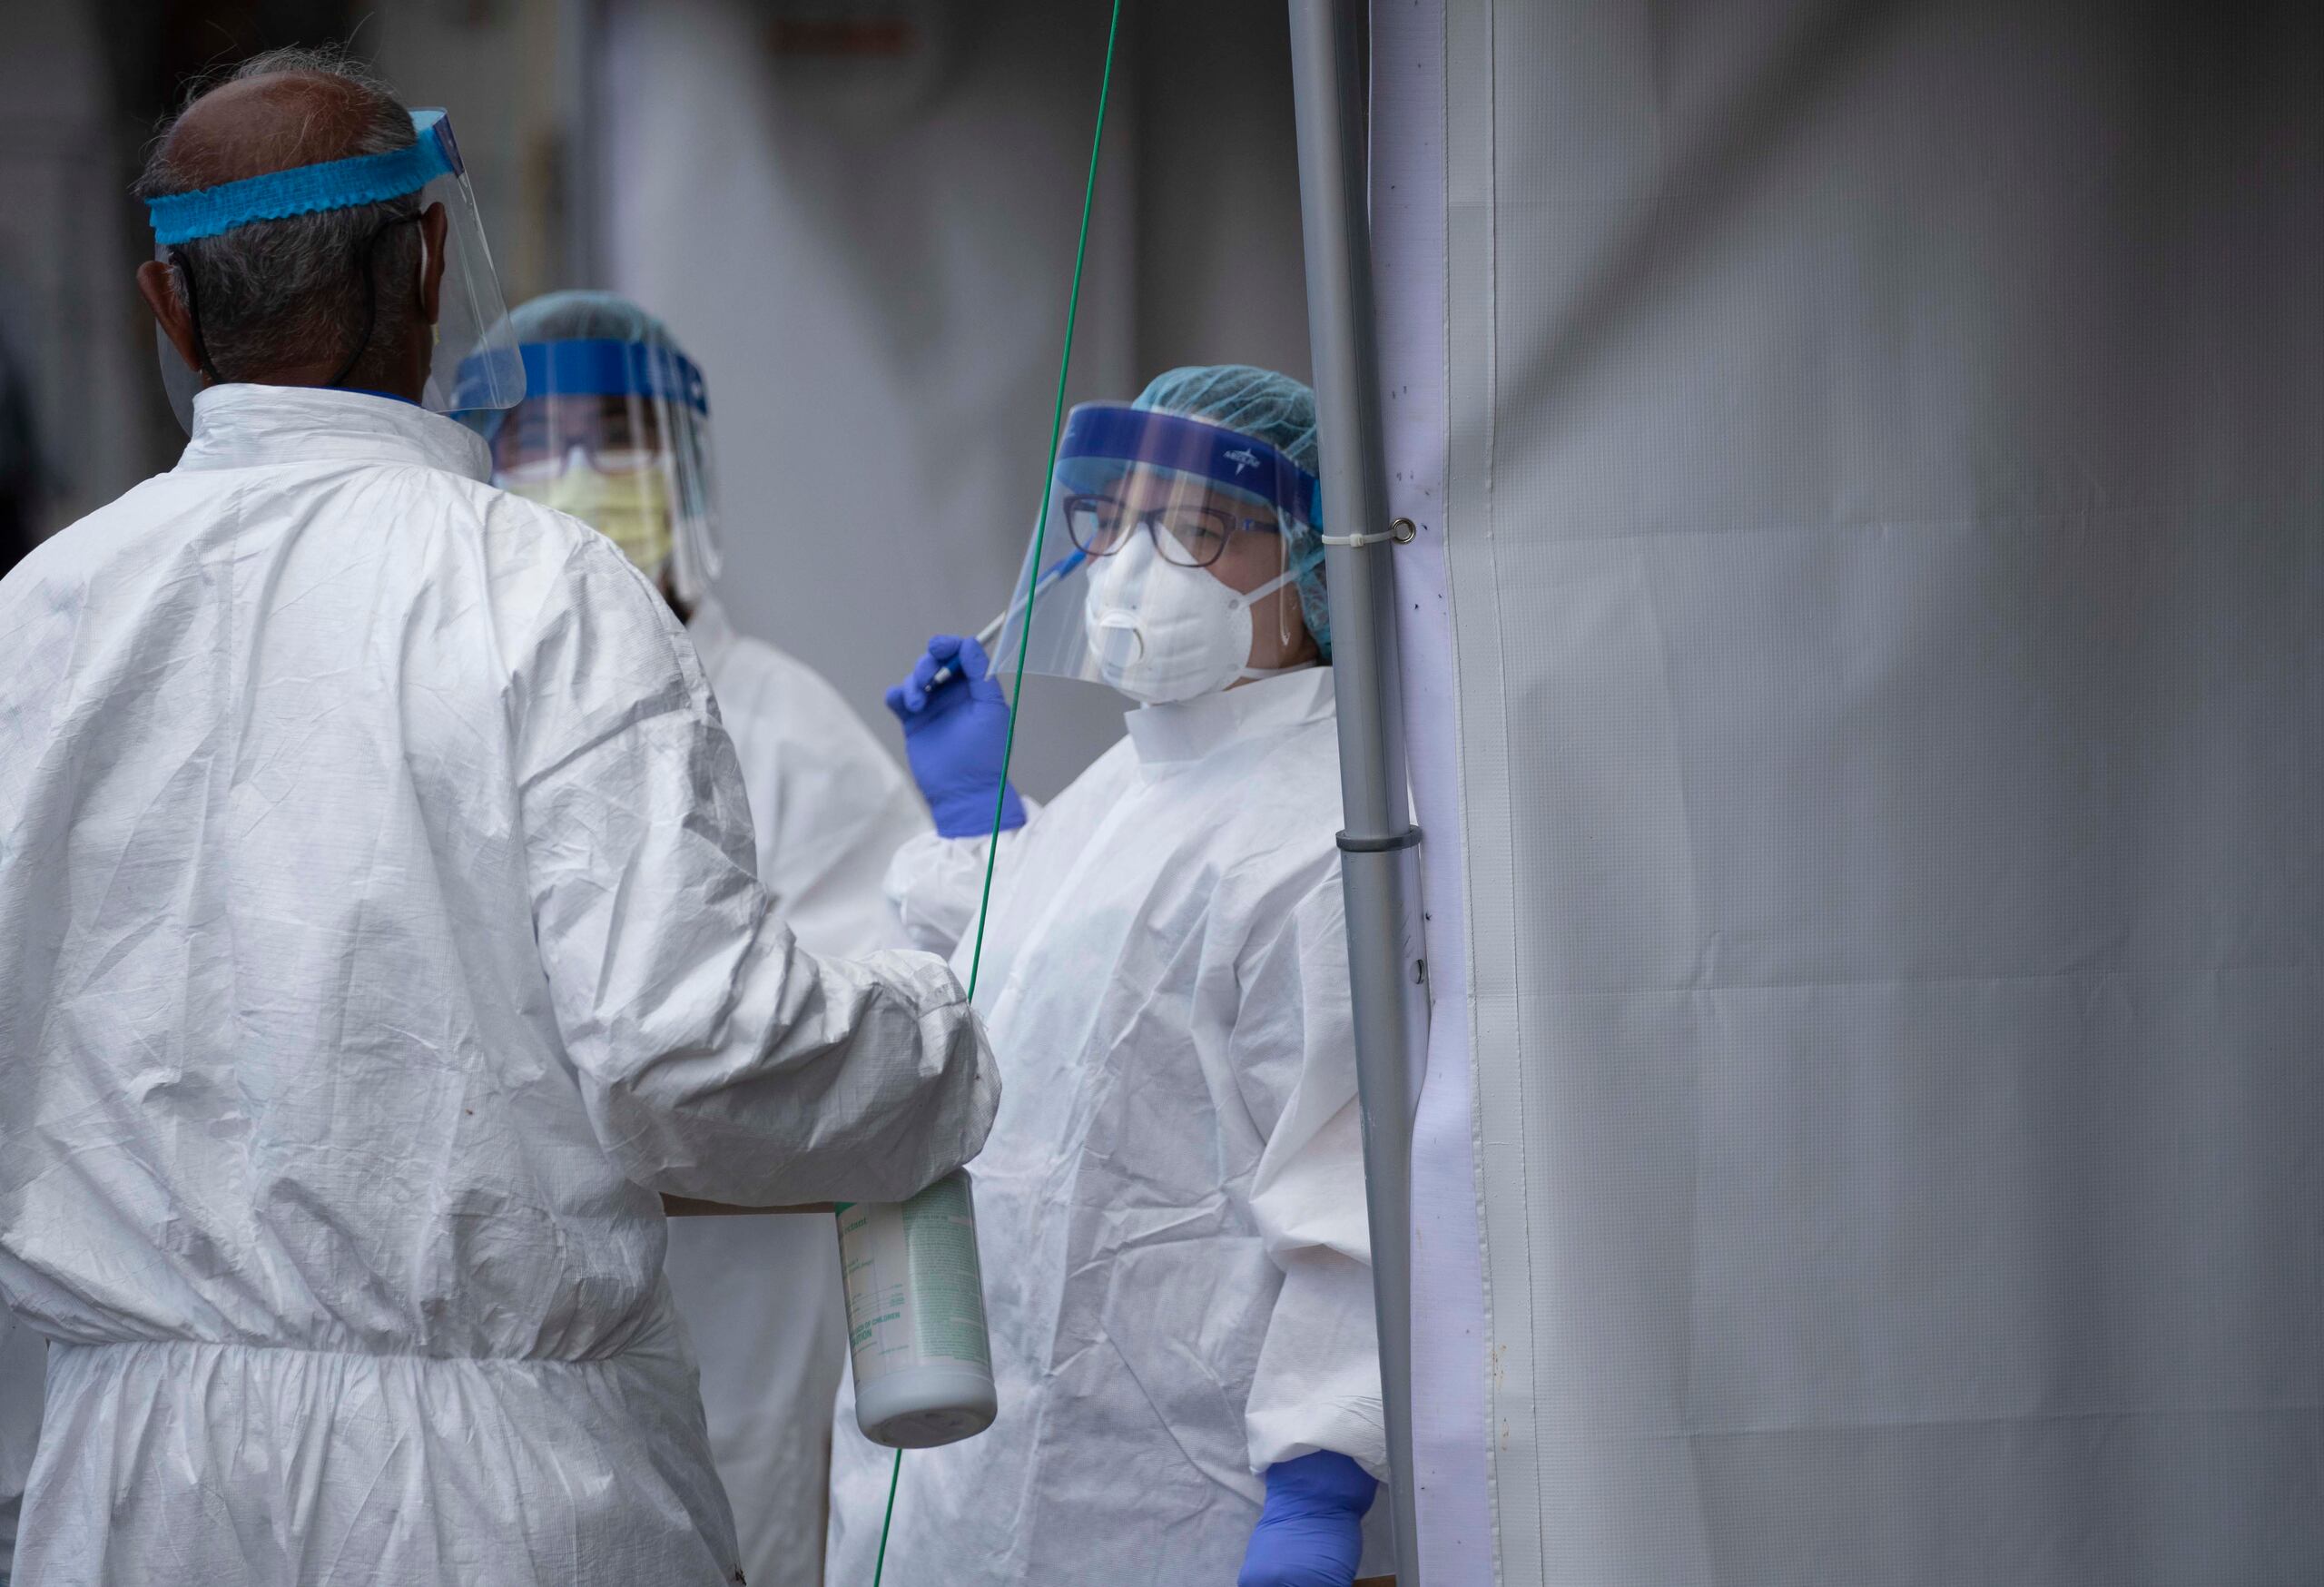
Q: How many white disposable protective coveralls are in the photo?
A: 3